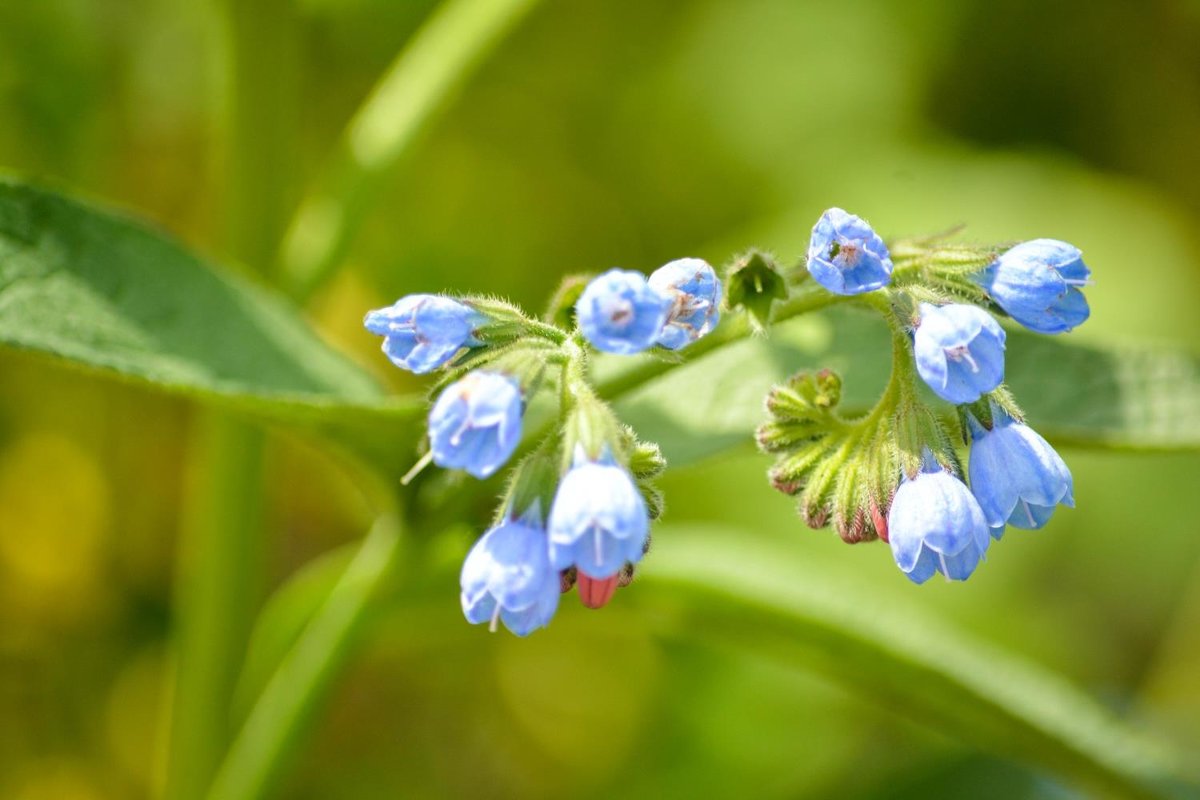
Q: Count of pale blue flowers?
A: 11